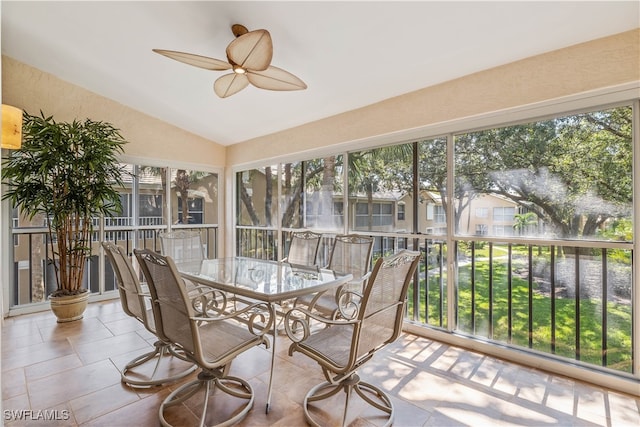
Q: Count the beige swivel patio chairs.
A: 6